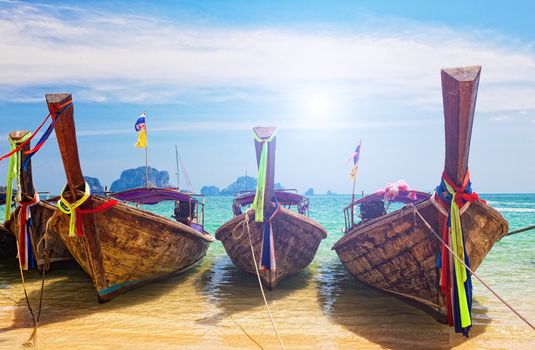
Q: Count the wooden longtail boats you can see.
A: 4